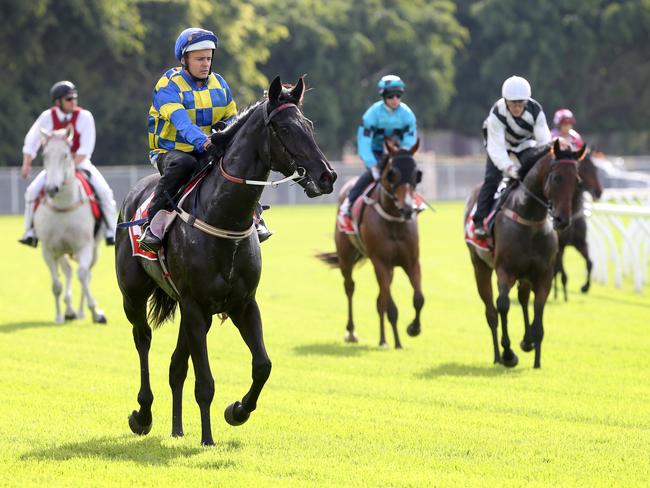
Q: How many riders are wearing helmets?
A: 5